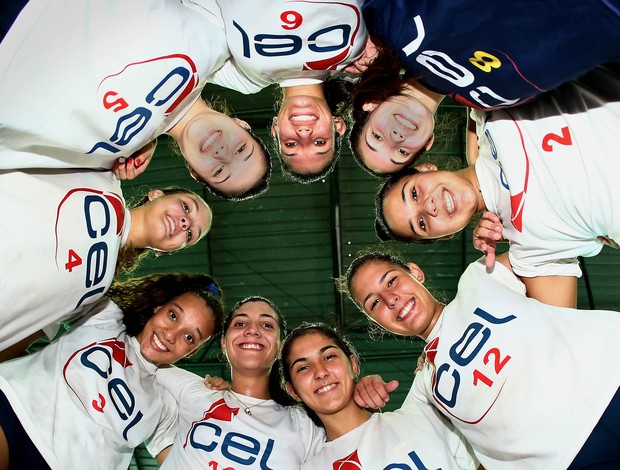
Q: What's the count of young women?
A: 9